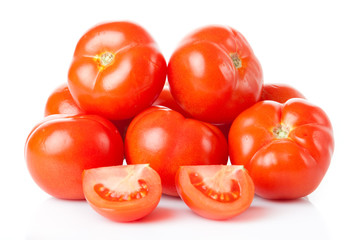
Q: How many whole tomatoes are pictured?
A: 8